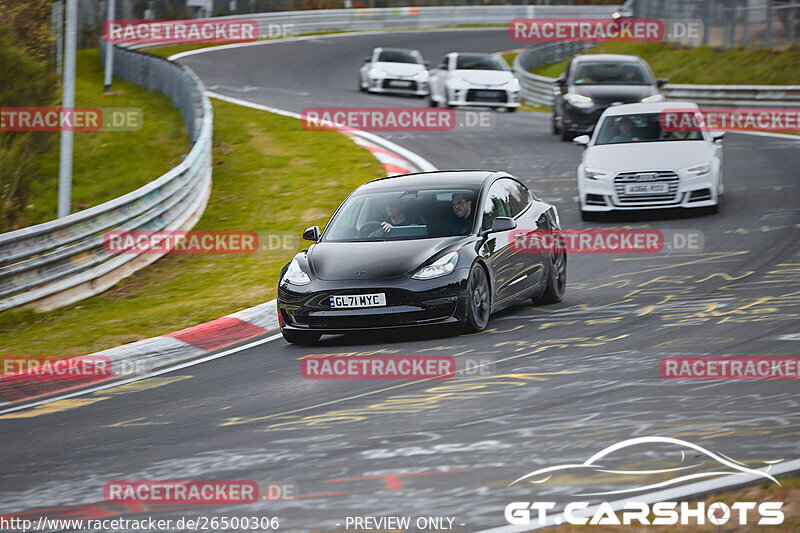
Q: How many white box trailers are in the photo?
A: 0